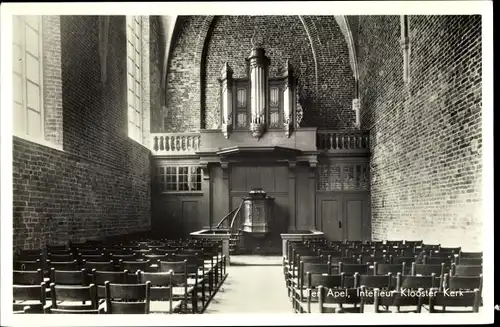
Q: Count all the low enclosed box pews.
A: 2